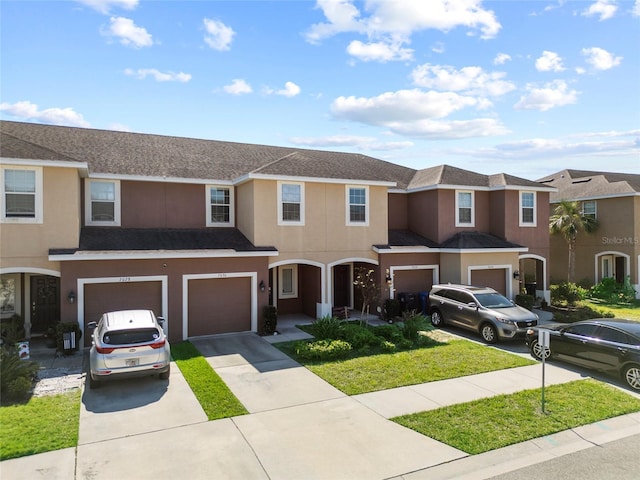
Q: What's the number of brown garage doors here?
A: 4